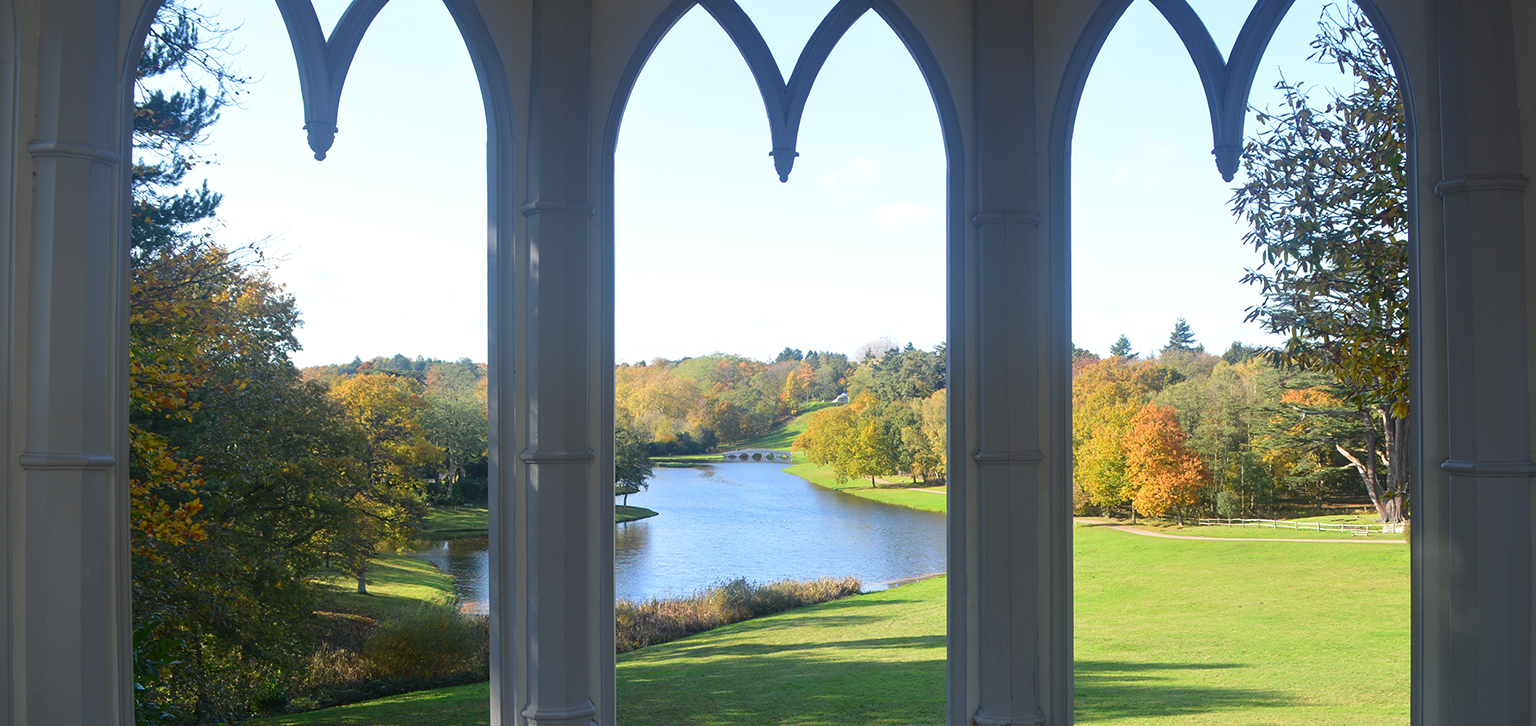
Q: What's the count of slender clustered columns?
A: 4